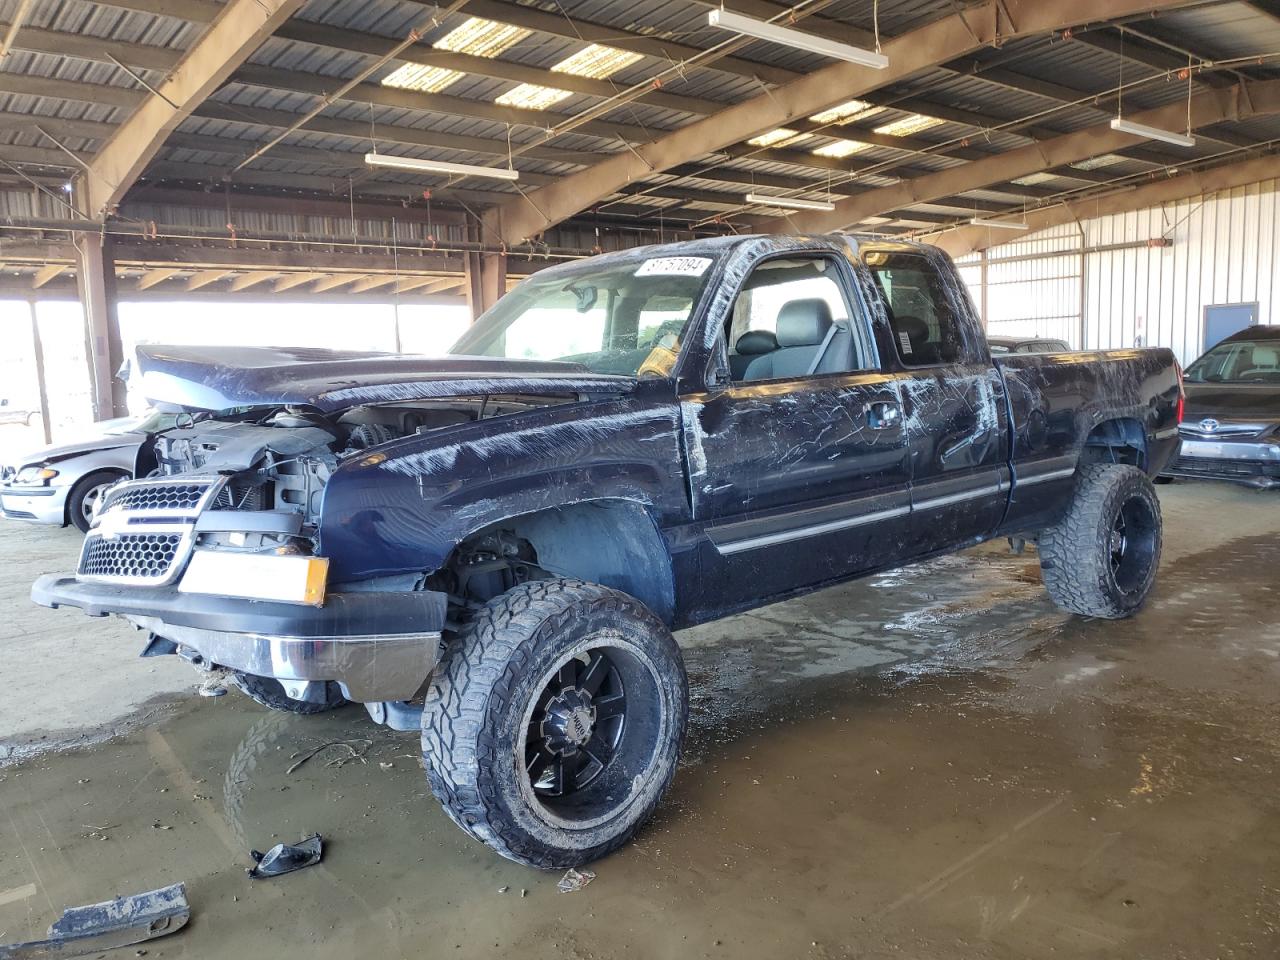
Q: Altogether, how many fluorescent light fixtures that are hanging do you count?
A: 5